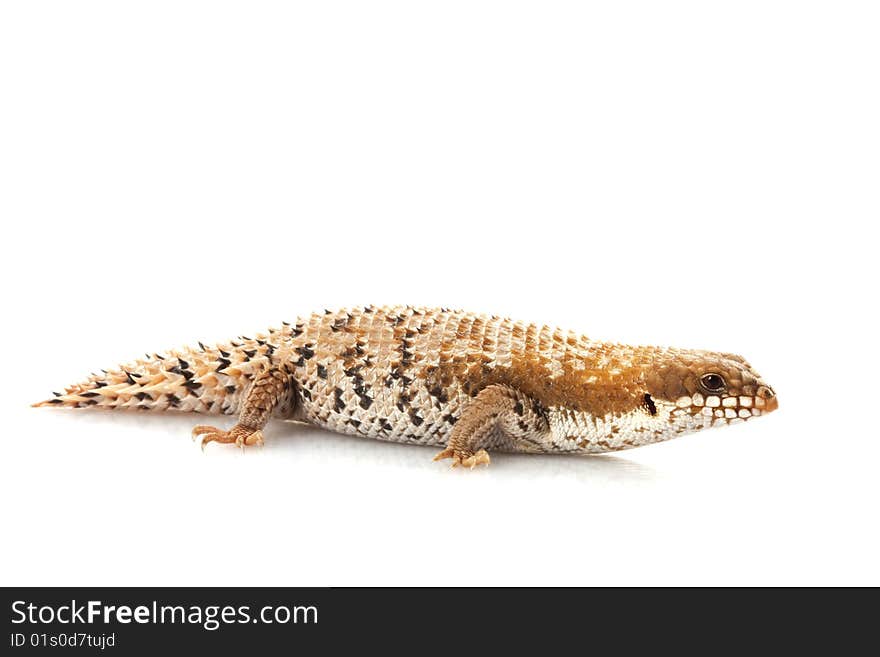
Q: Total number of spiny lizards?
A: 1